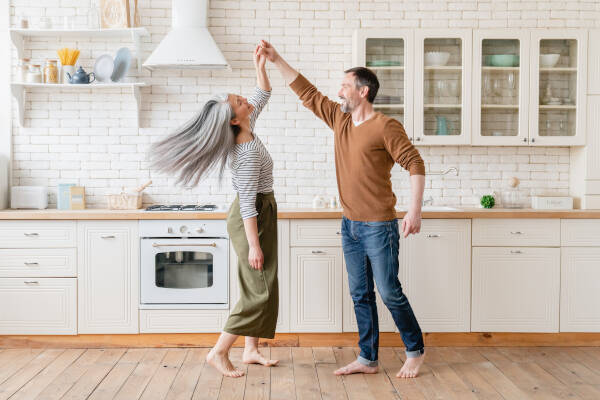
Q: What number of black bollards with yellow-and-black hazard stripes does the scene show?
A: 0